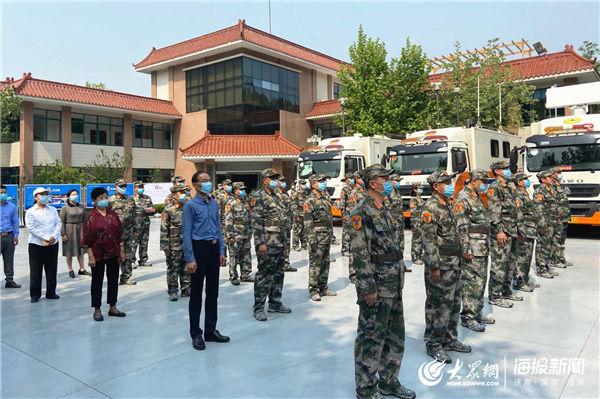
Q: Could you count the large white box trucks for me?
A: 3